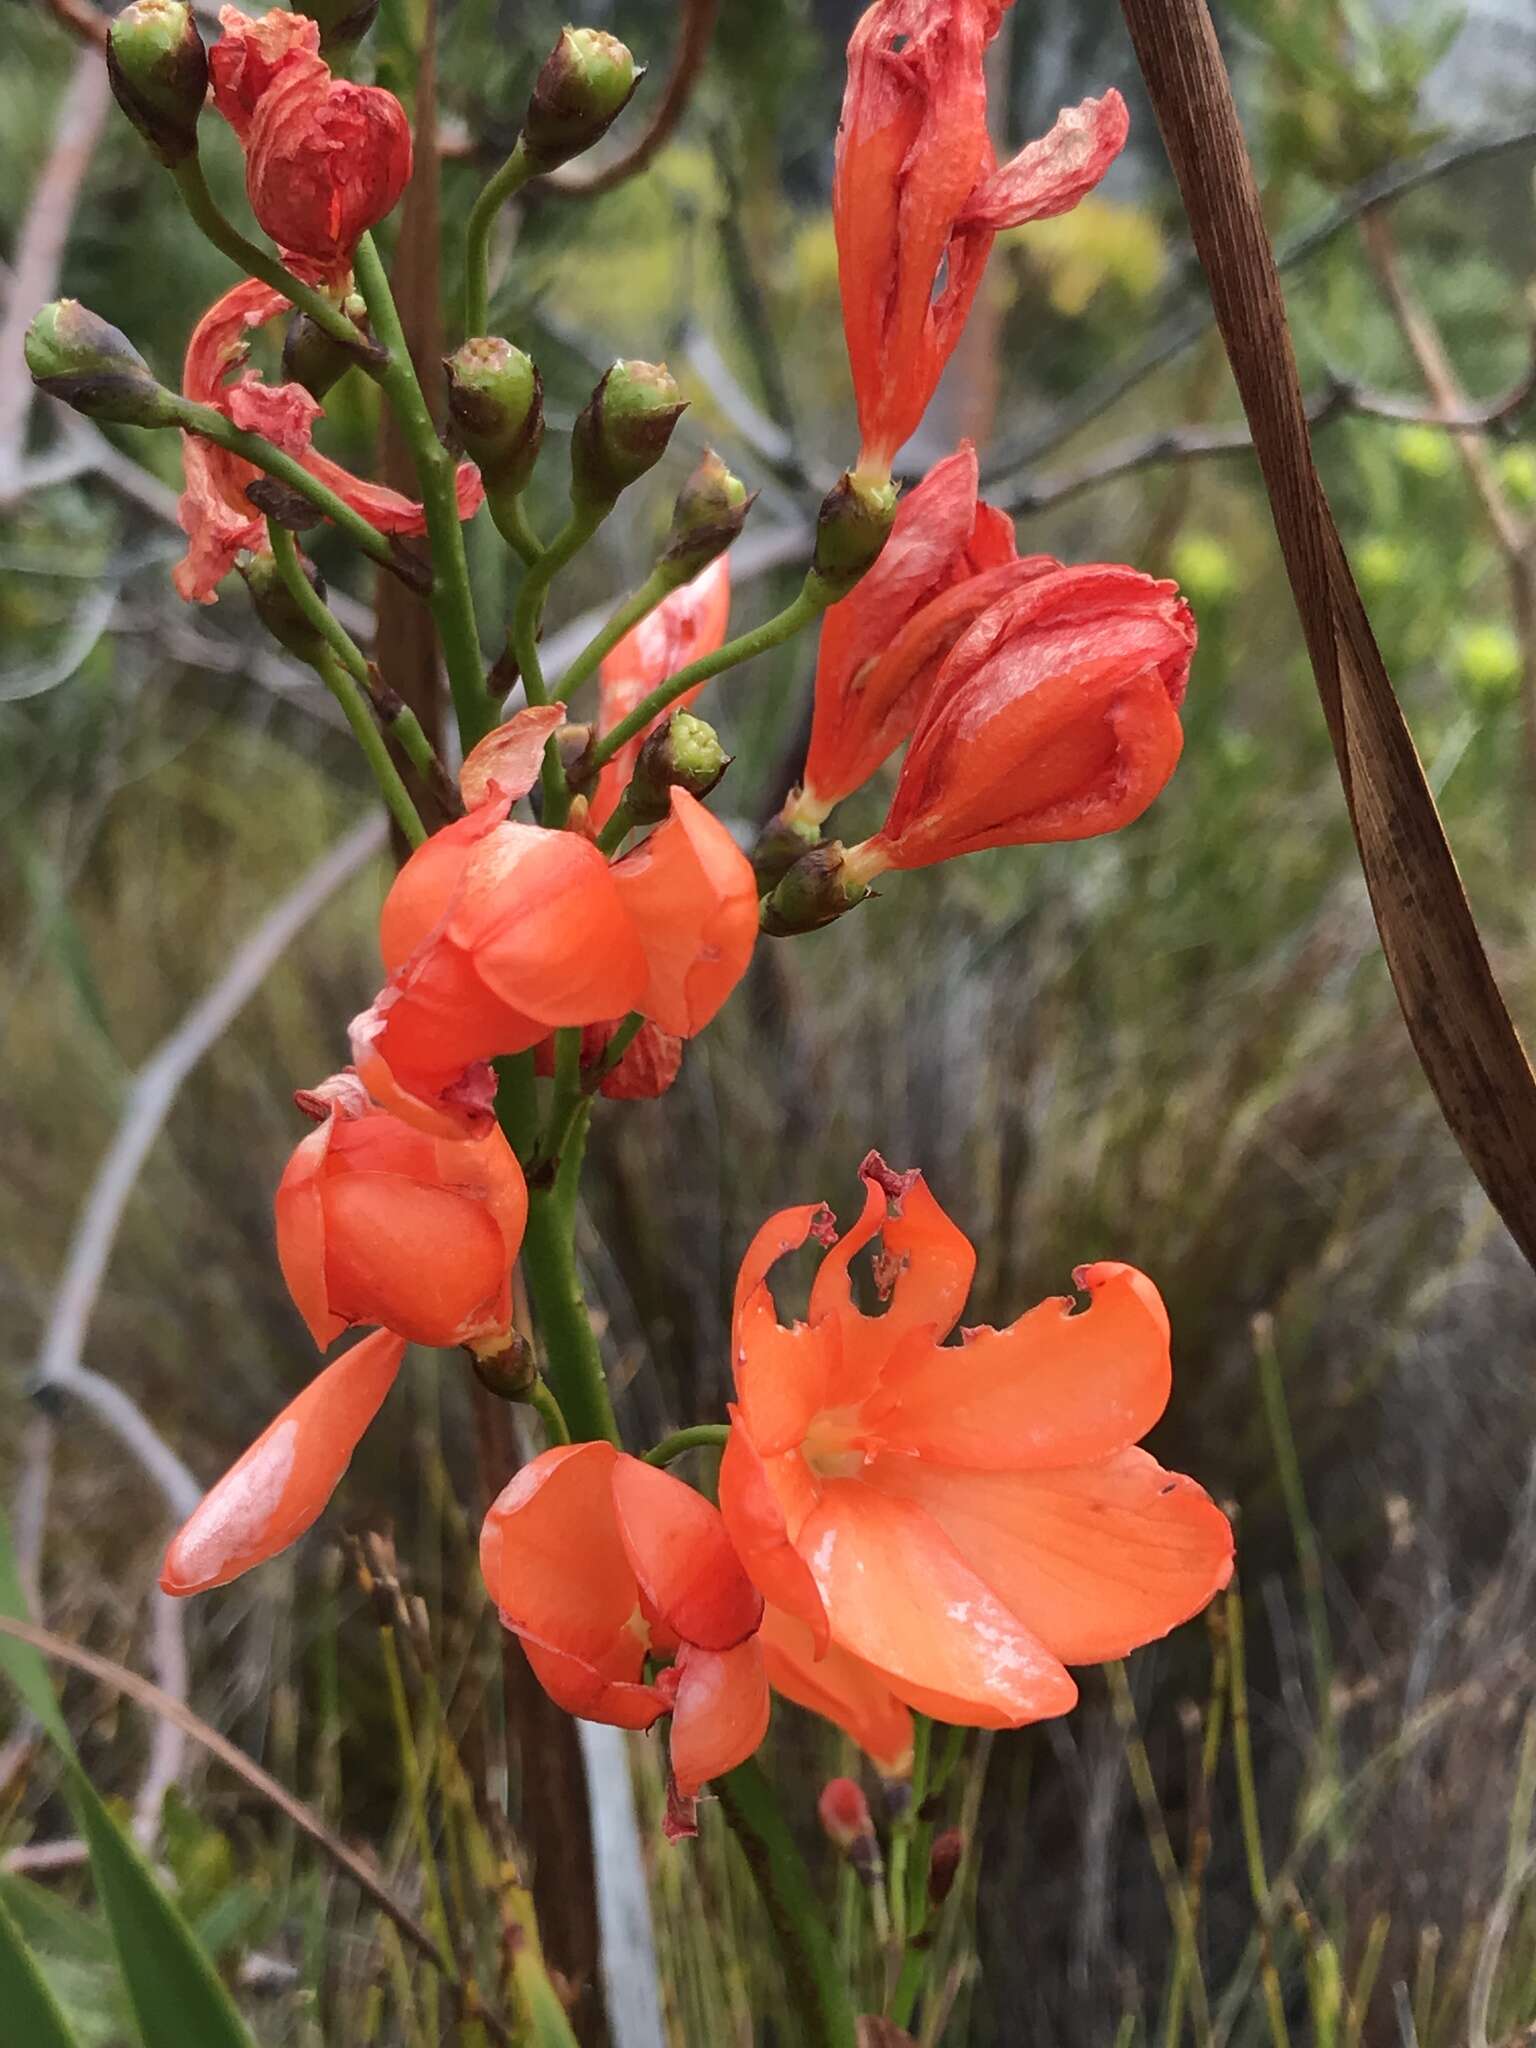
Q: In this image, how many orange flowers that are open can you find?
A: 1